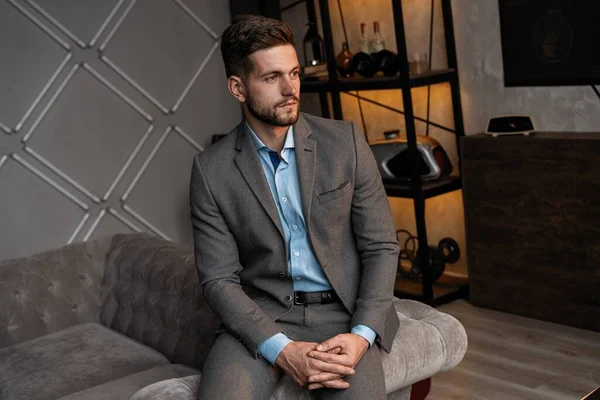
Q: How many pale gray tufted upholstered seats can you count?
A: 1